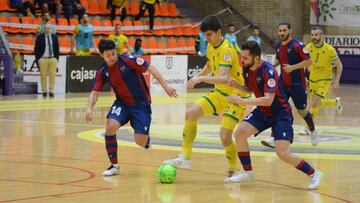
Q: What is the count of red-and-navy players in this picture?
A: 3